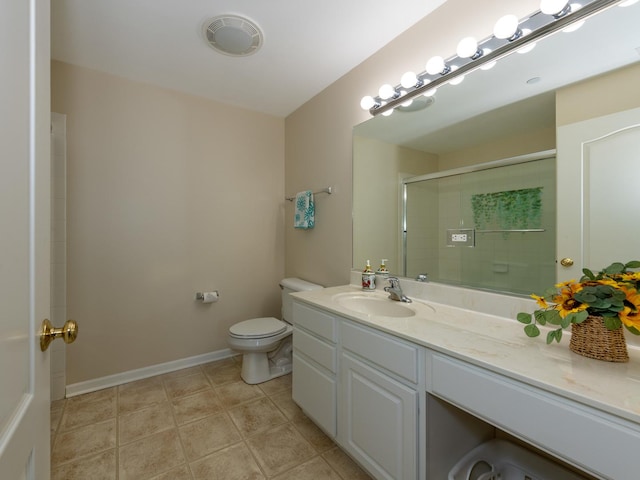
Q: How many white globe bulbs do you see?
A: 7